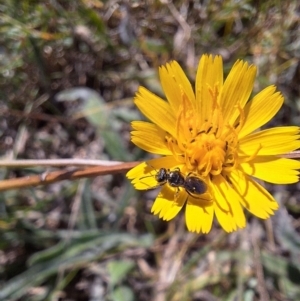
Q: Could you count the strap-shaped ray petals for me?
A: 13